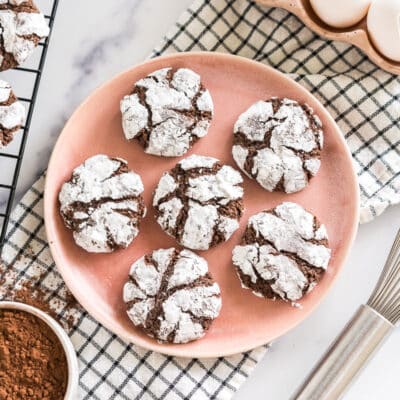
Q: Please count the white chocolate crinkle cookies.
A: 8